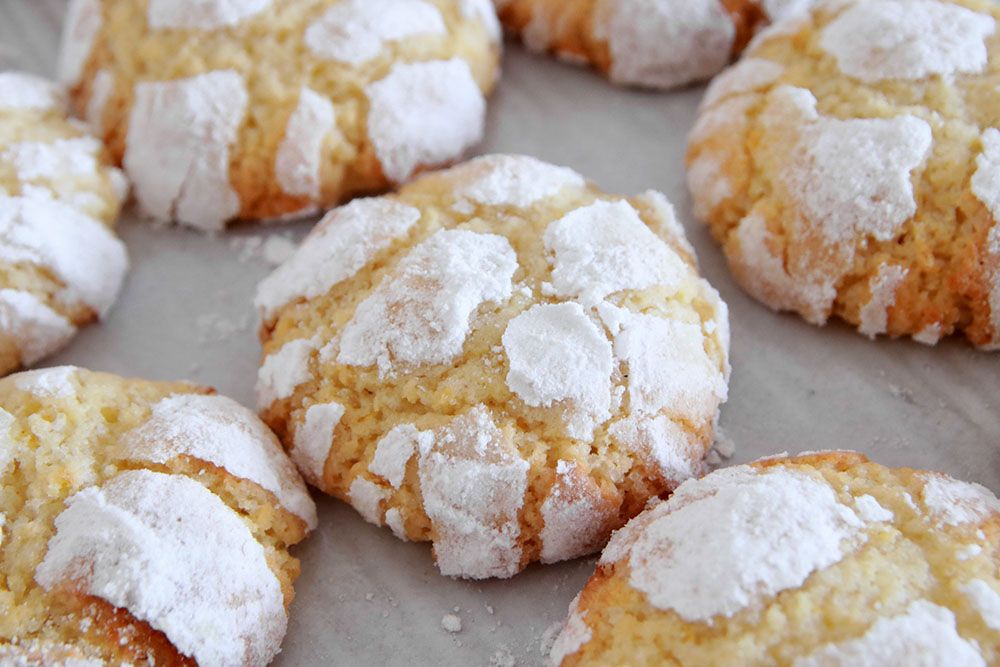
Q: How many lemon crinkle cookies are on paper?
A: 7